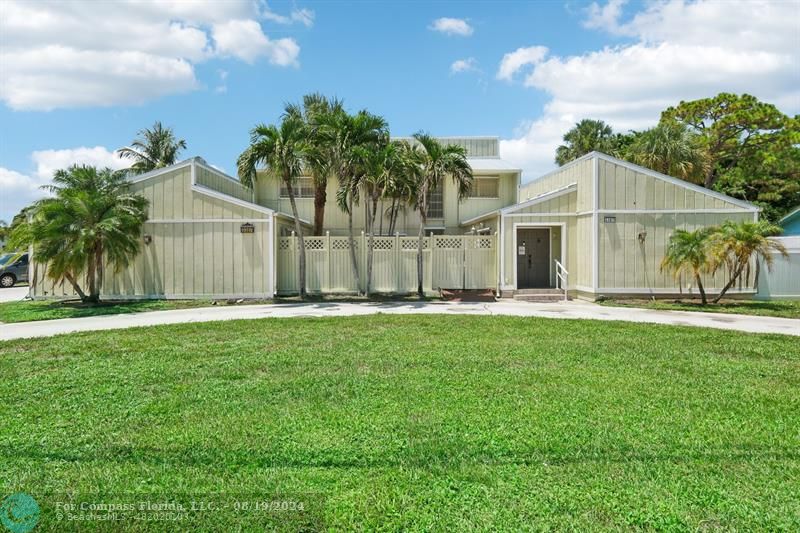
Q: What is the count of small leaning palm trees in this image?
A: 2